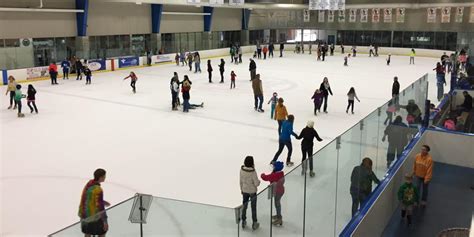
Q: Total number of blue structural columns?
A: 4